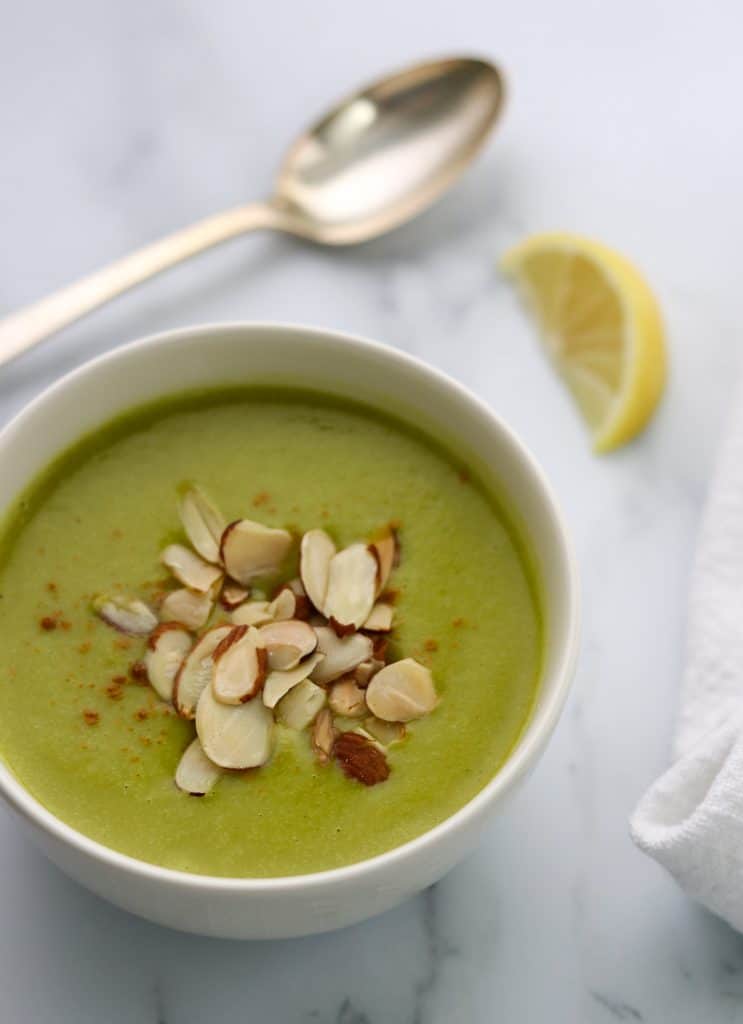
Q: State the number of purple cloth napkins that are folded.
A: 0